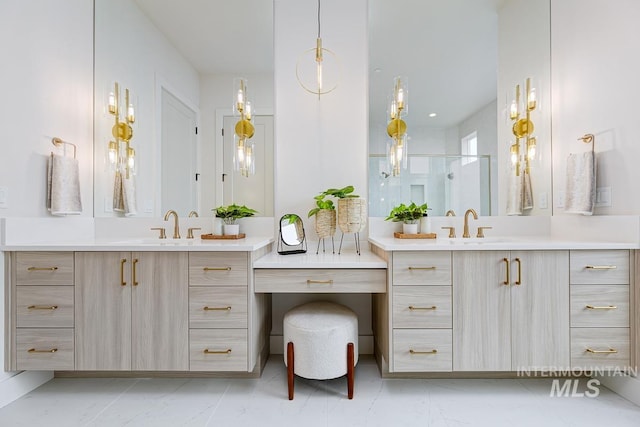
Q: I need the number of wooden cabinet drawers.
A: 13